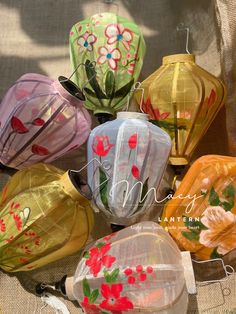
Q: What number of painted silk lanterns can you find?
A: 7